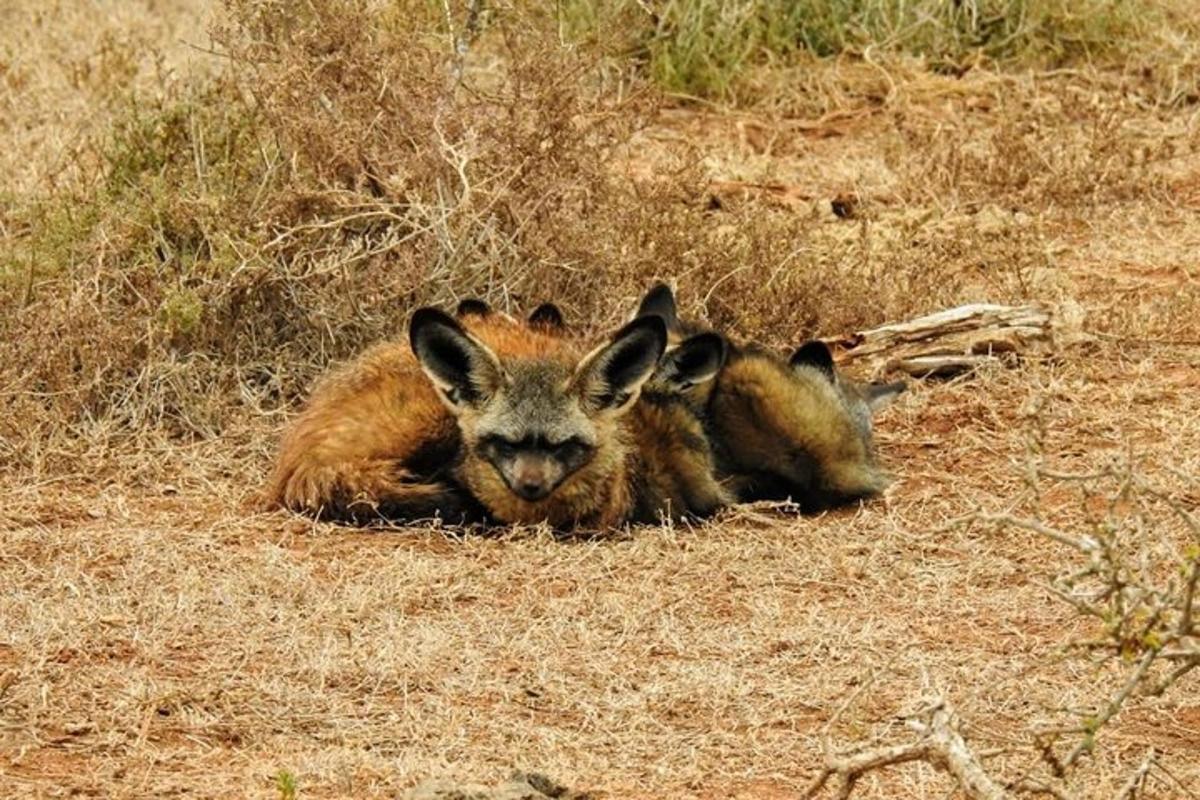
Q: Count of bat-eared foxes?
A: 4